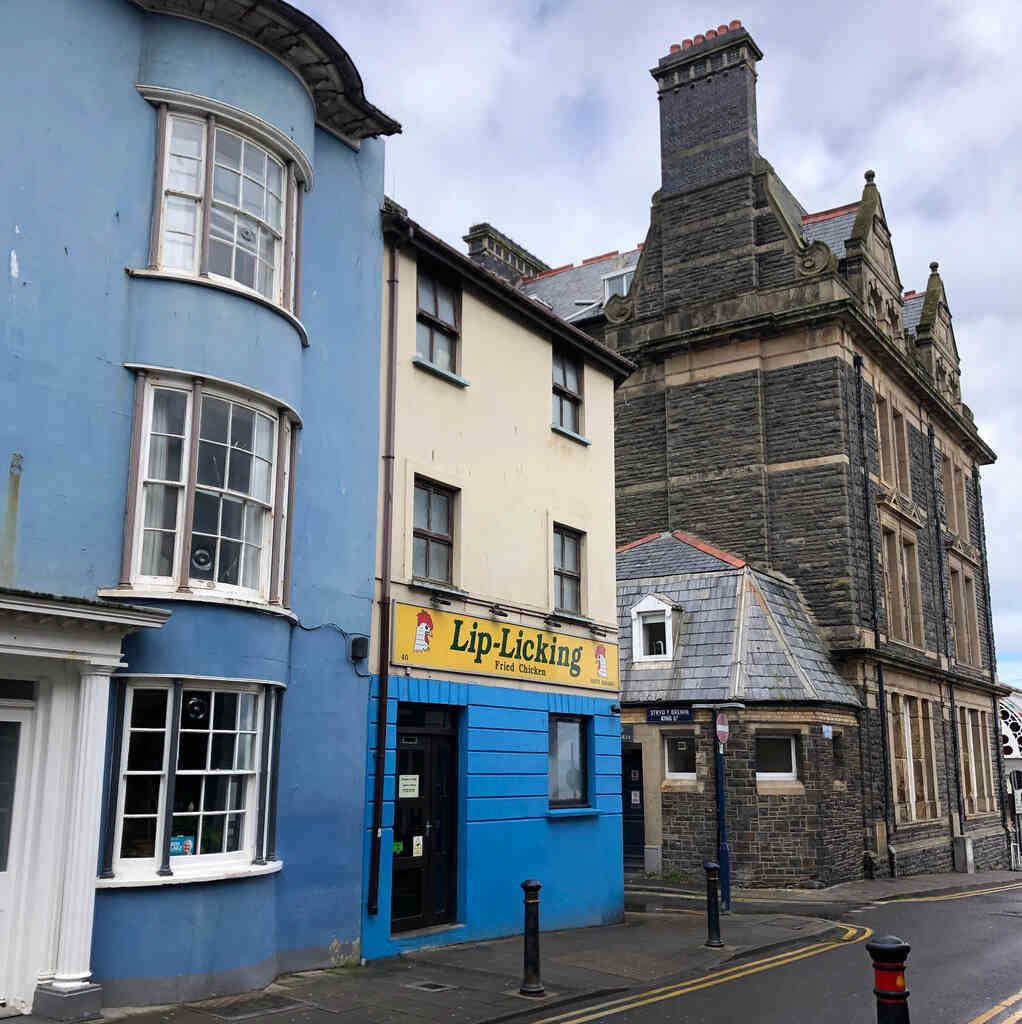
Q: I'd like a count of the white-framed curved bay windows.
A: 3